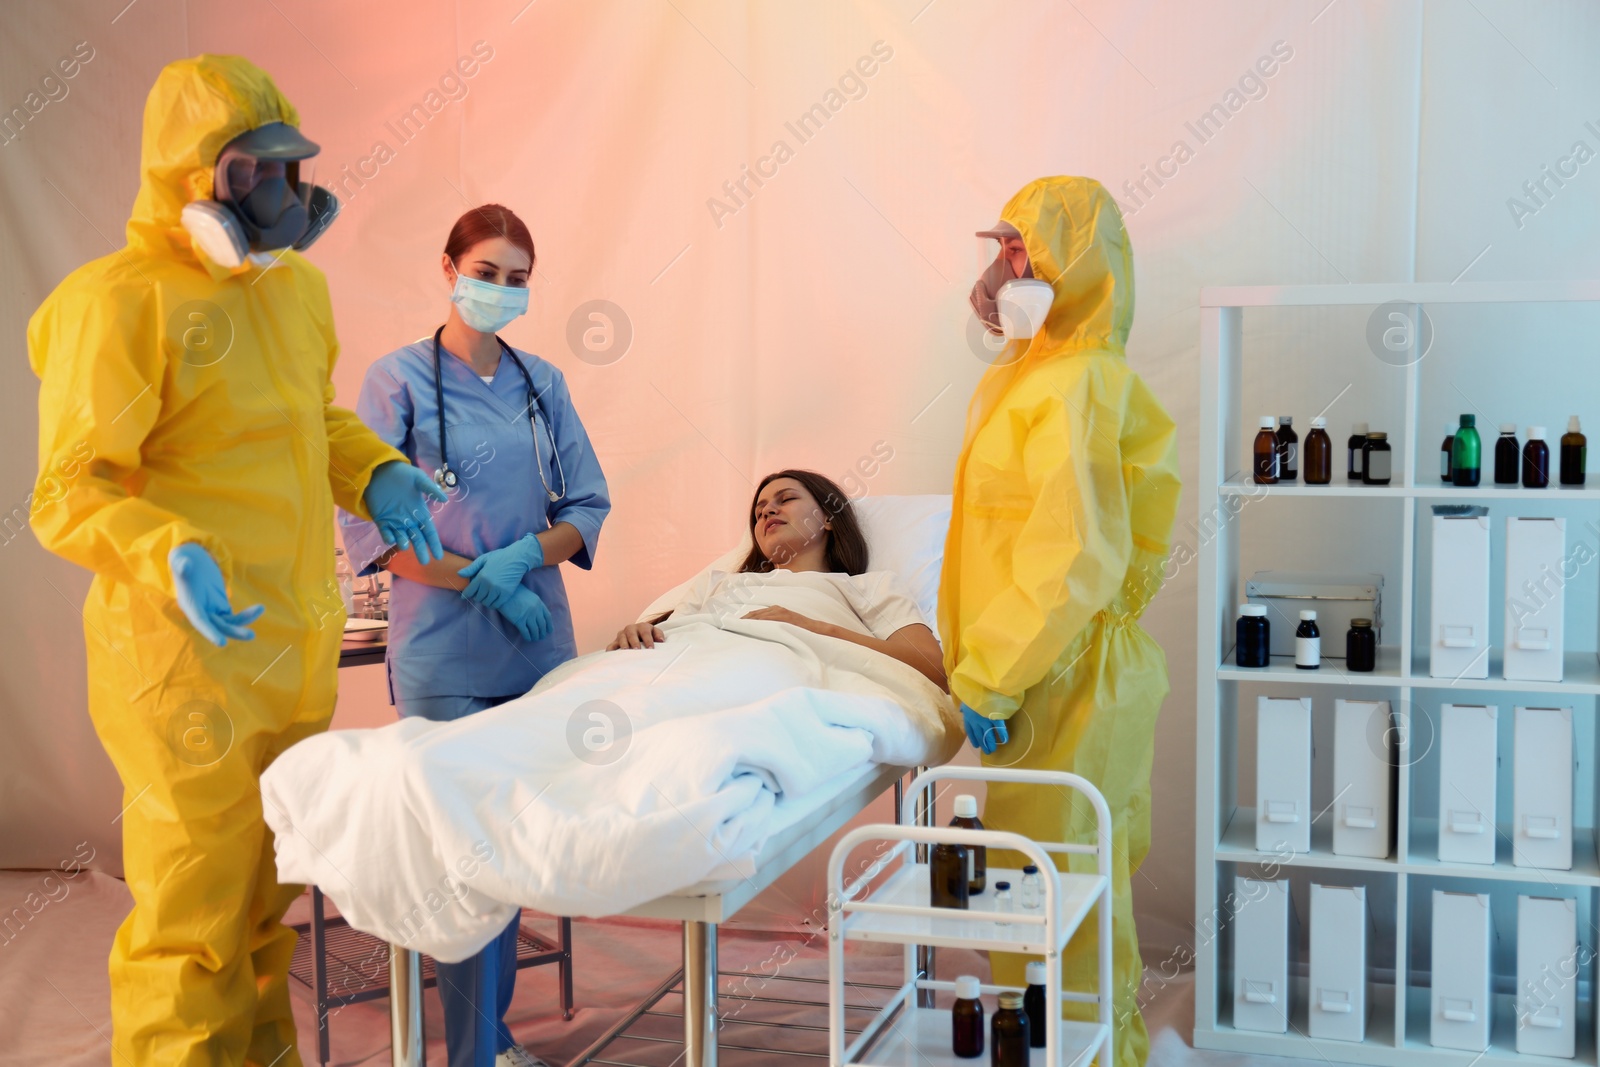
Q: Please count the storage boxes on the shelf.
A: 11